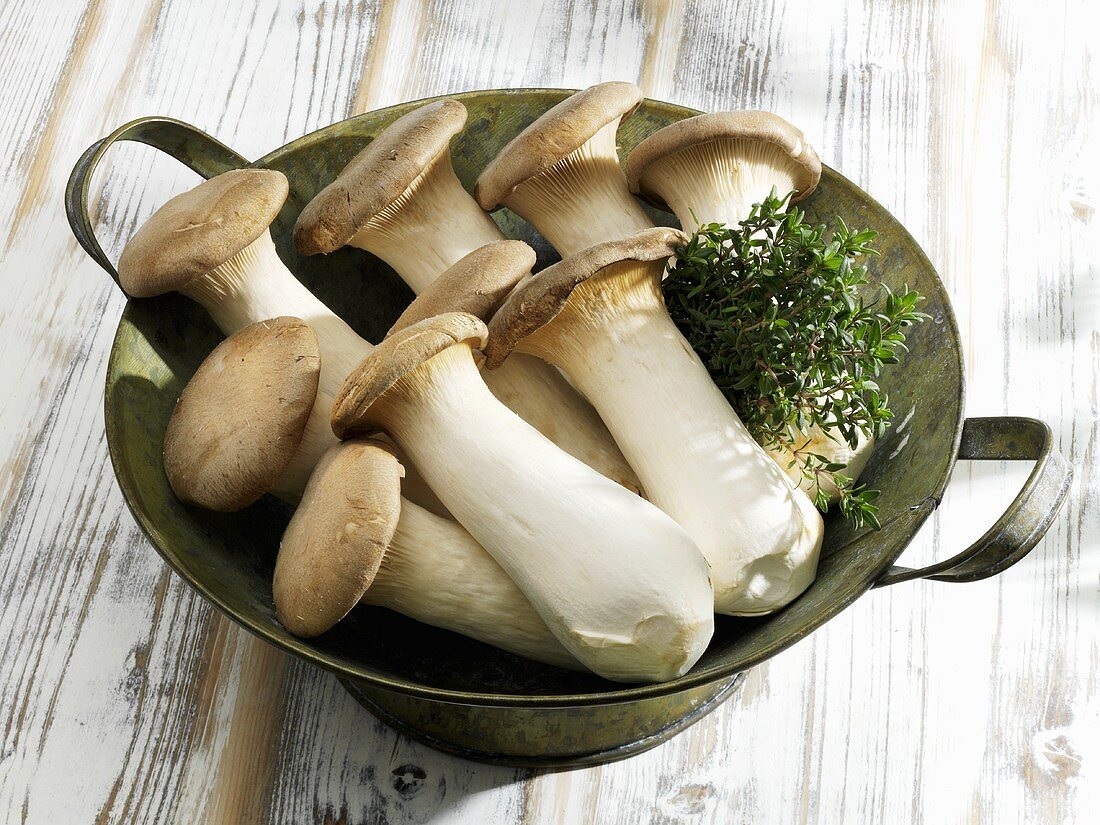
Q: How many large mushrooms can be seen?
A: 9